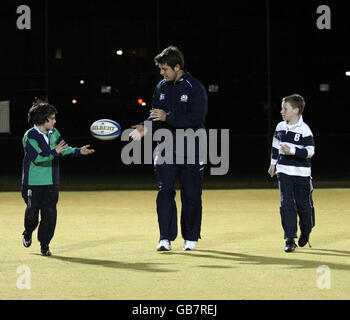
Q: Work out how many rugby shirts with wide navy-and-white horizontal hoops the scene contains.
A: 1